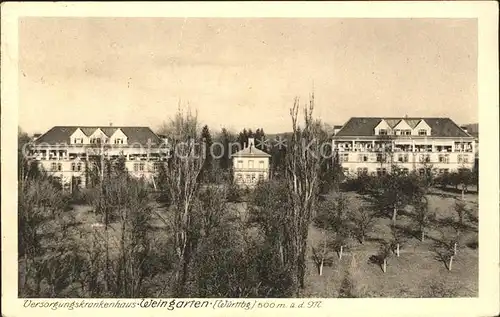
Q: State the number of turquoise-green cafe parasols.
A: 0